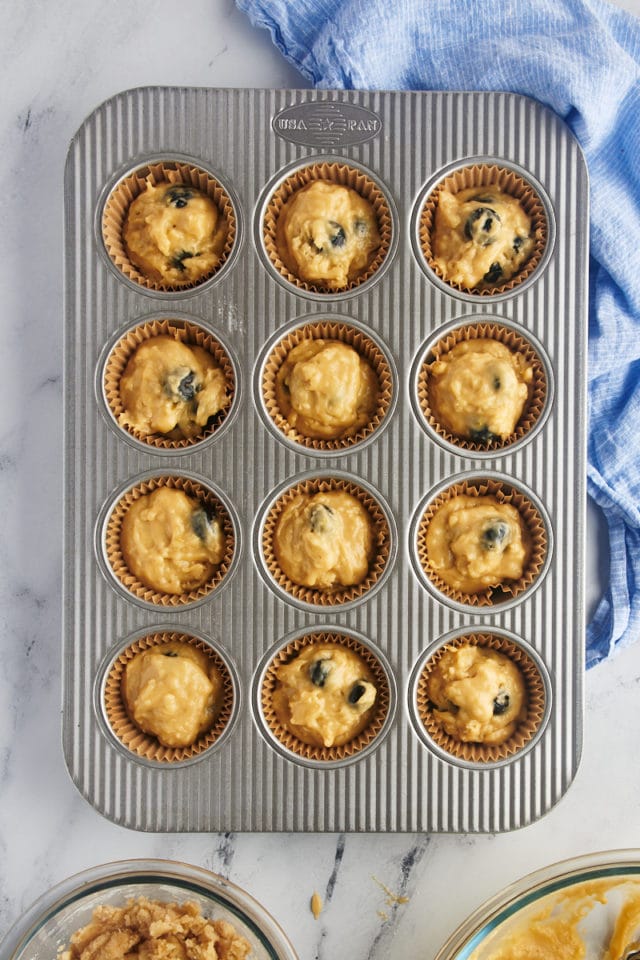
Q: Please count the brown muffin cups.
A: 12